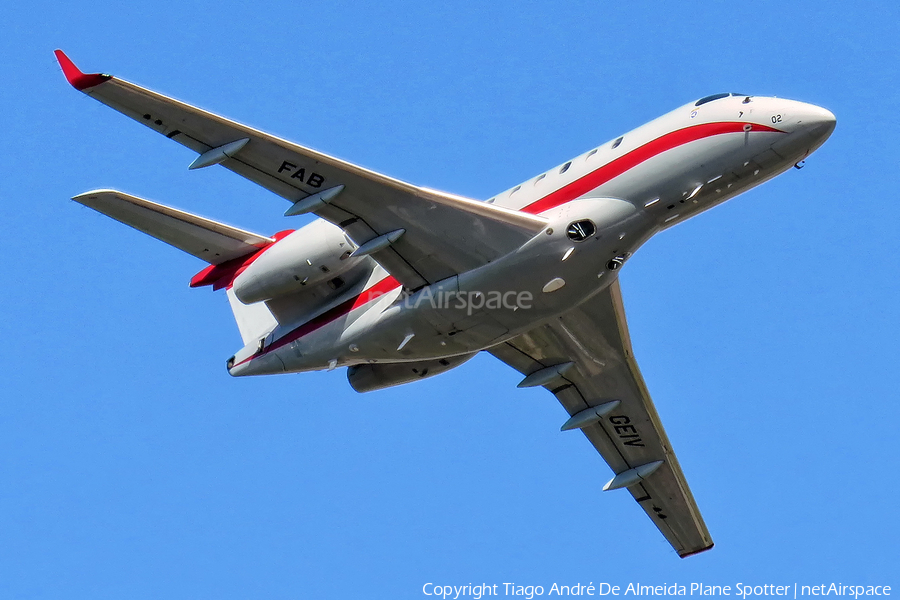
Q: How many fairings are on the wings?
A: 6